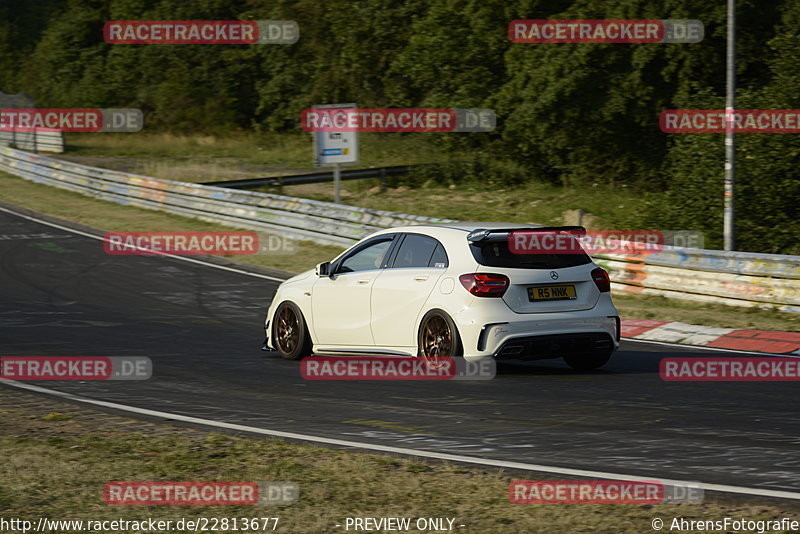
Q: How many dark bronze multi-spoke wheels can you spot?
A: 2